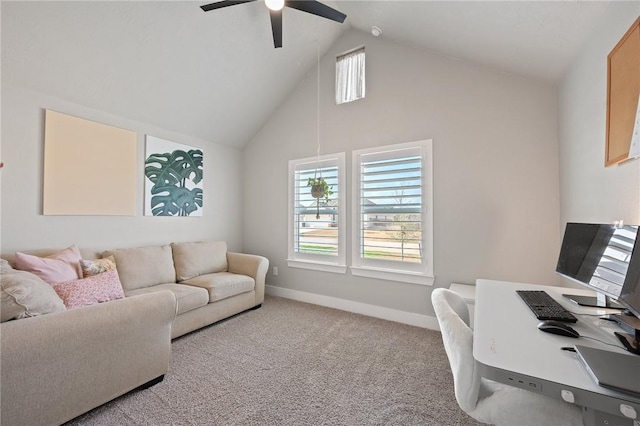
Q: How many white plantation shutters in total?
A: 2